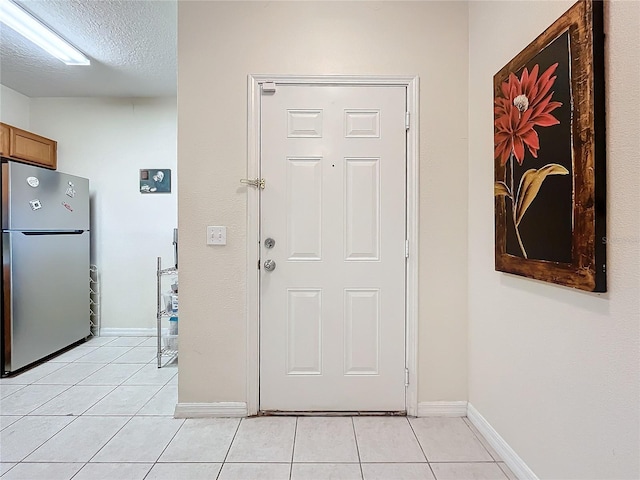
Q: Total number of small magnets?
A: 4